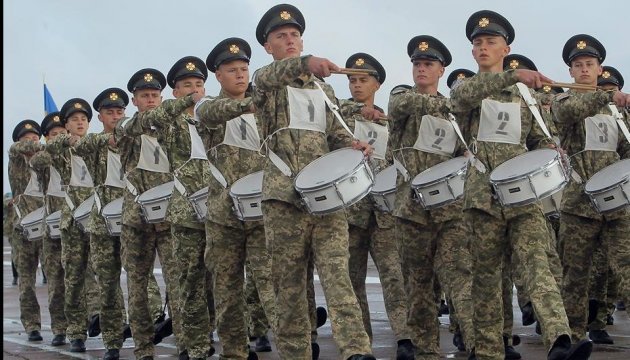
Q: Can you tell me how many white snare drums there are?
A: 13